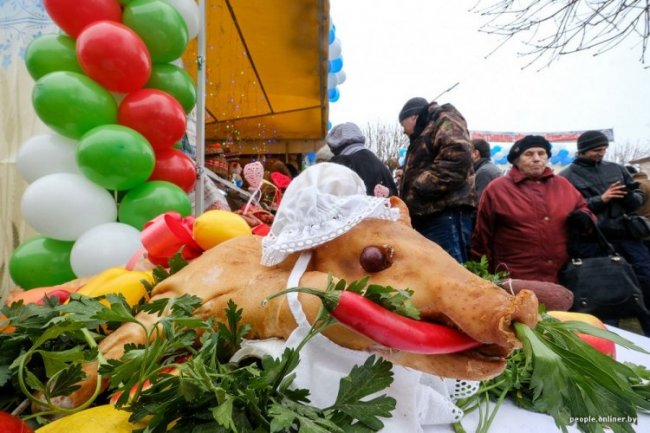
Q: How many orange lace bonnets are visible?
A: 0